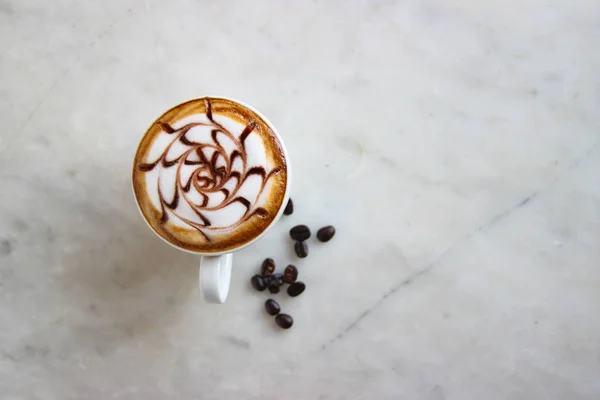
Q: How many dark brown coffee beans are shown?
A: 12